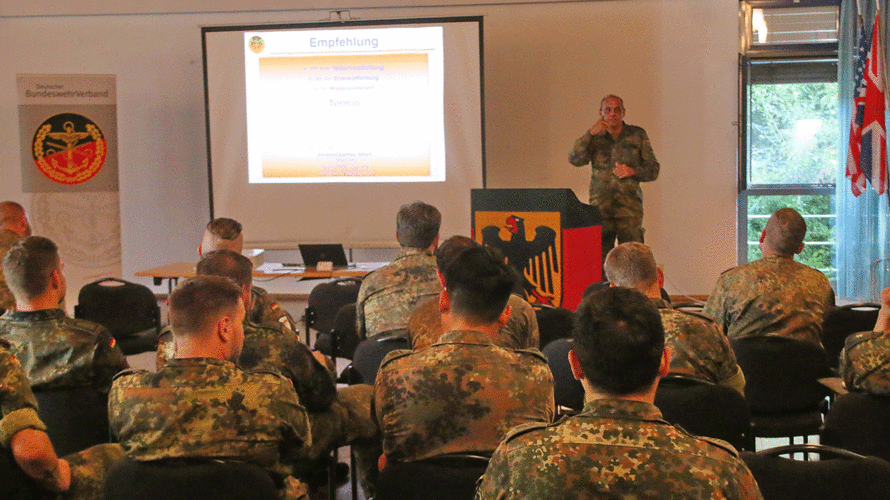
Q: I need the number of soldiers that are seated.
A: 13